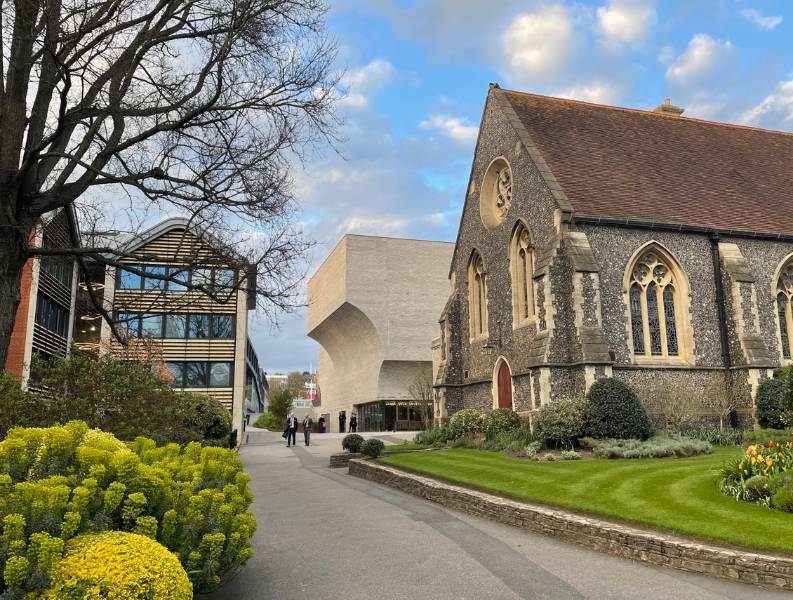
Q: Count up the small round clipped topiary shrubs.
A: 2